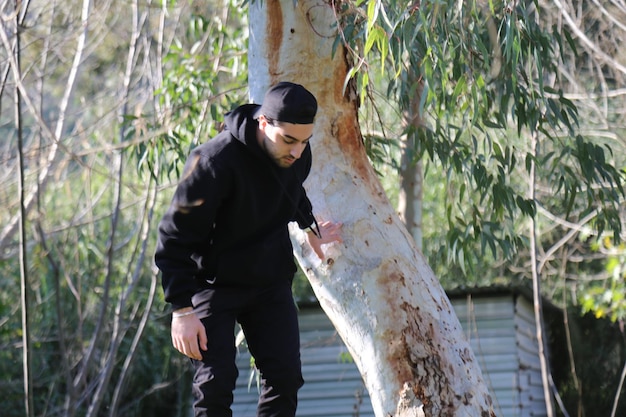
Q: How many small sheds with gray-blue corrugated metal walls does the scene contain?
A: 1